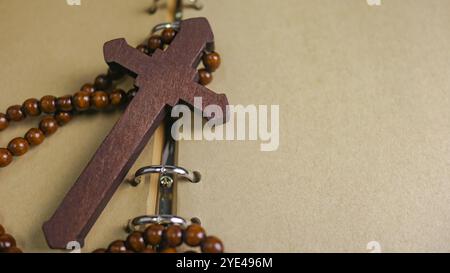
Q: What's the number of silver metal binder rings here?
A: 4